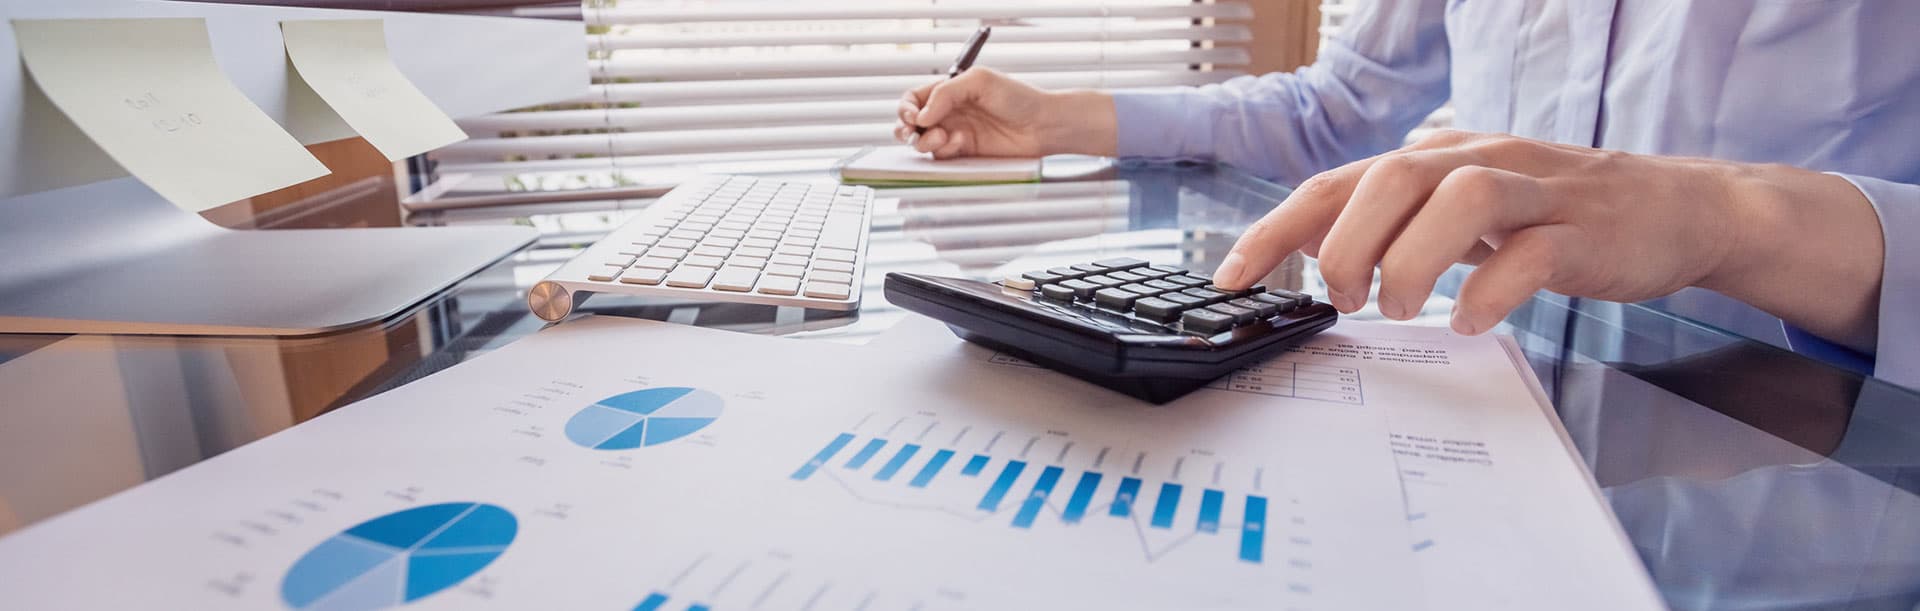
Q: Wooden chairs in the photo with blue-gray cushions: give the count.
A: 0